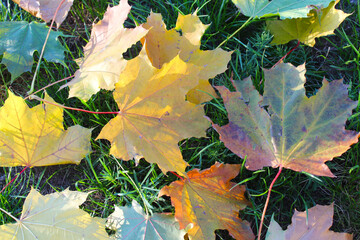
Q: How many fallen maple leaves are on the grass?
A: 13